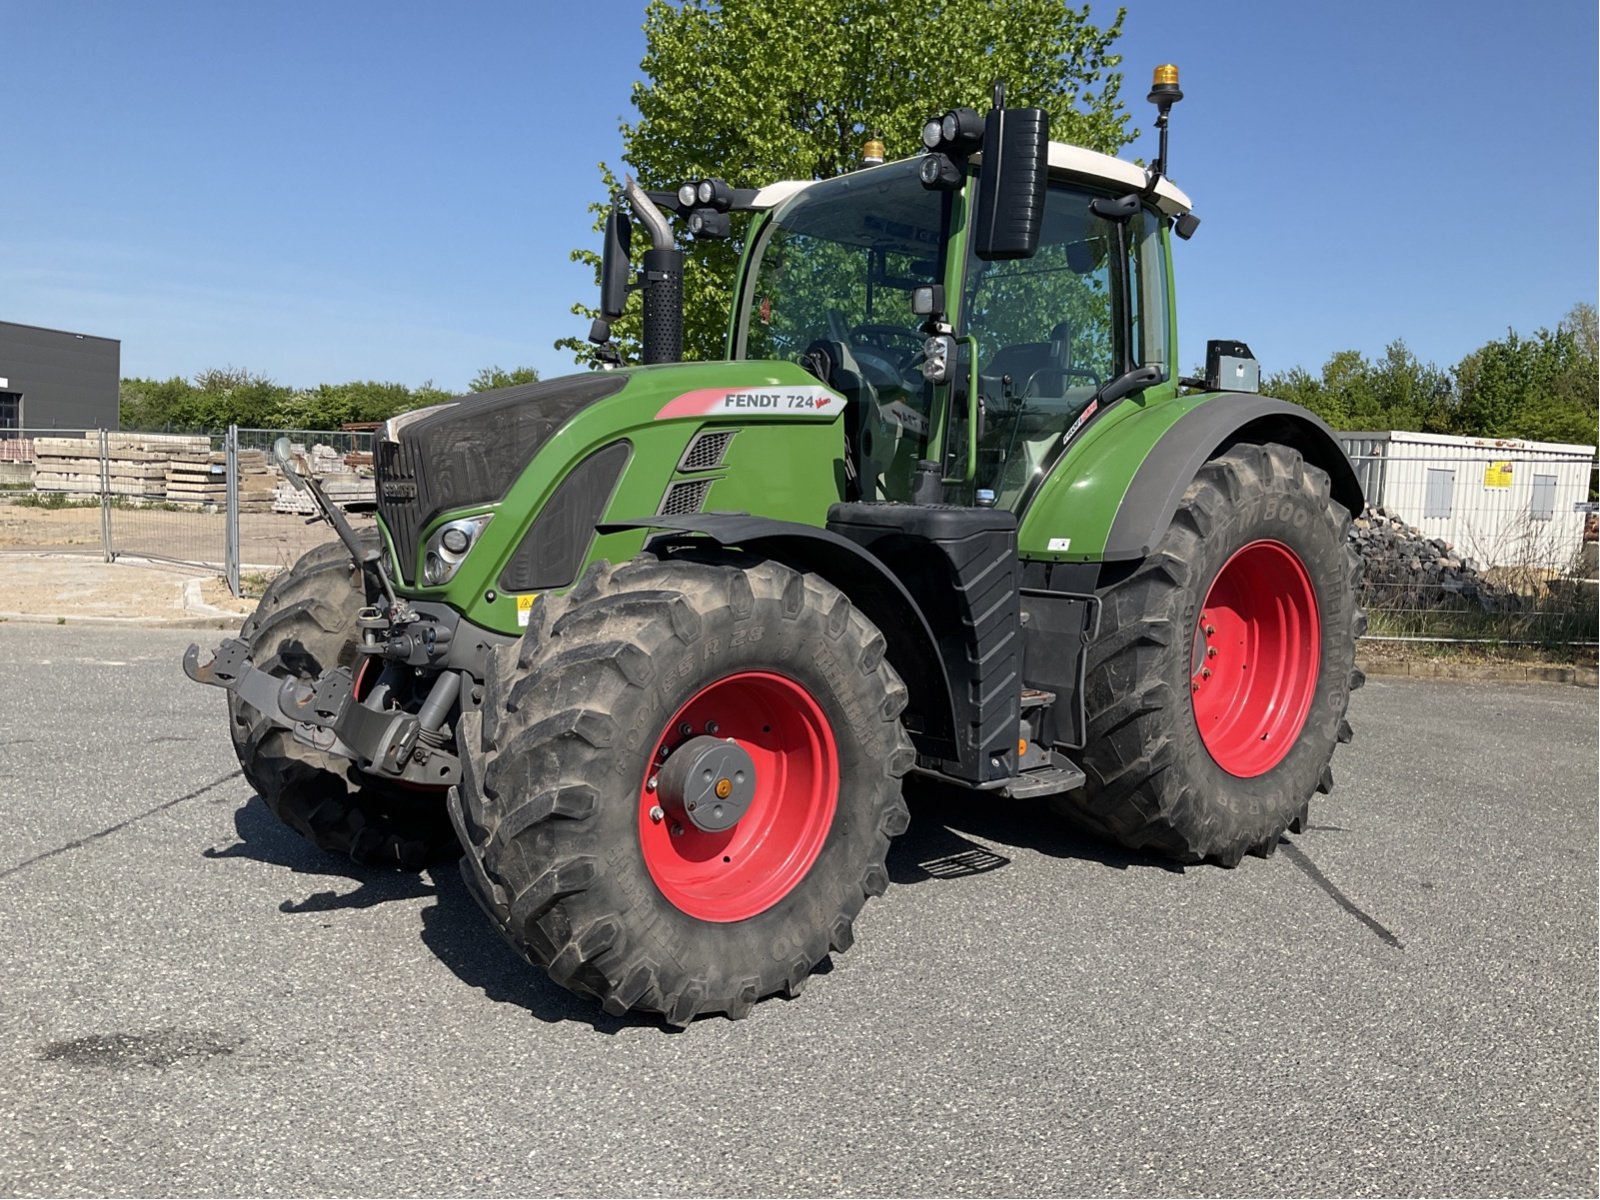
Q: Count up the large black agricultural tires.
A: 3